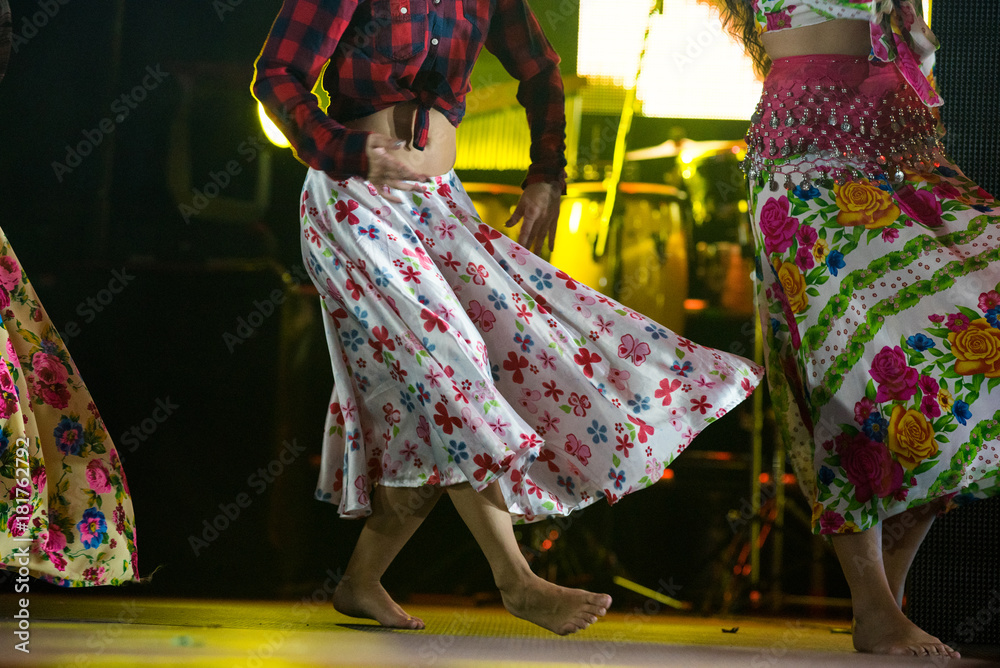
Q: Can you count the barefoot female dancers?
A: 2